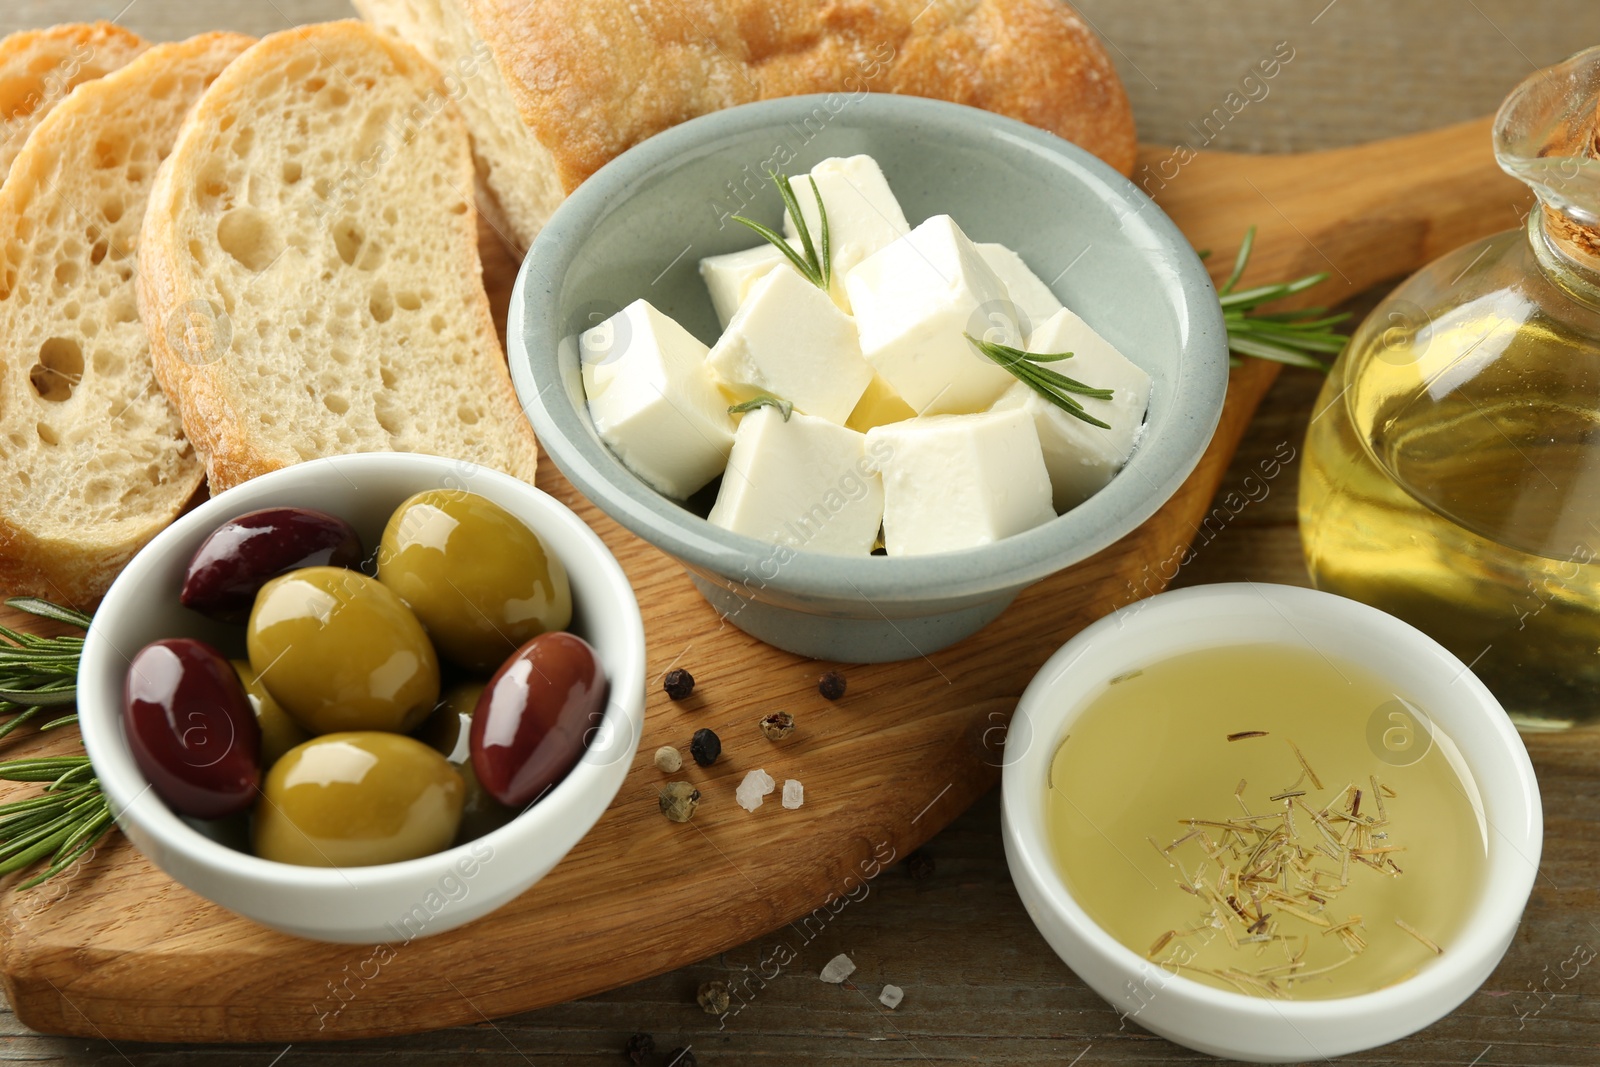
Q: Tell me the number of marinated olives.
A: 8